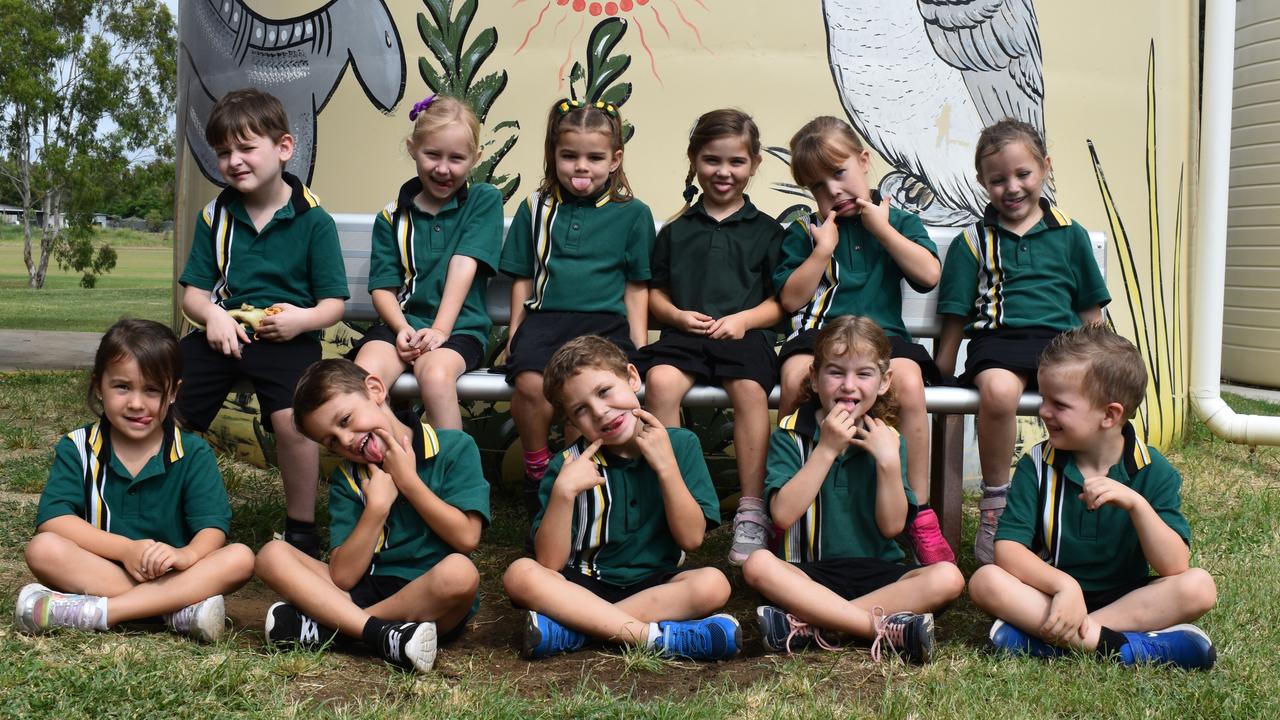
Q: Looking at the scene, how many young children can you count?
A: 11